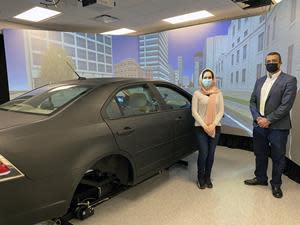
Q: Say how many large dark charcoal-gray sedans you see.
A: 1